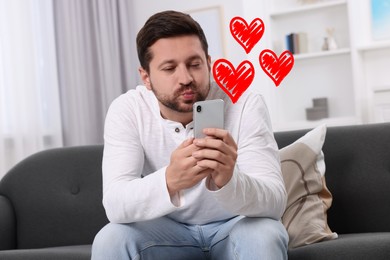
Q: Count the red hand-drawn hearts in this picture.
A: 3